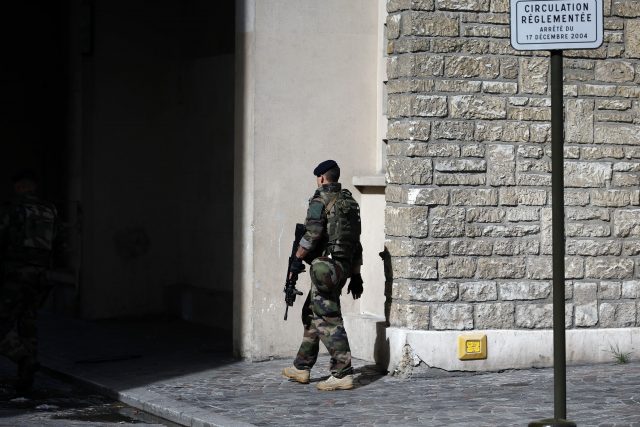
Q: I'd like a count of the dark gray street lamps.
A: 0